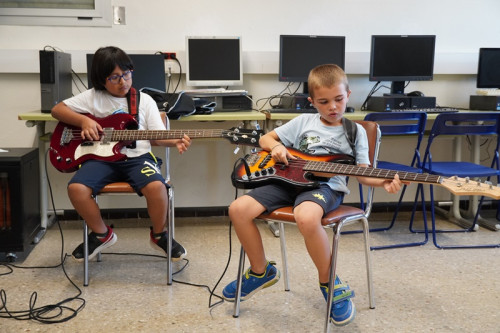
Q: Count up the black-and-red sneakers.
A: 2